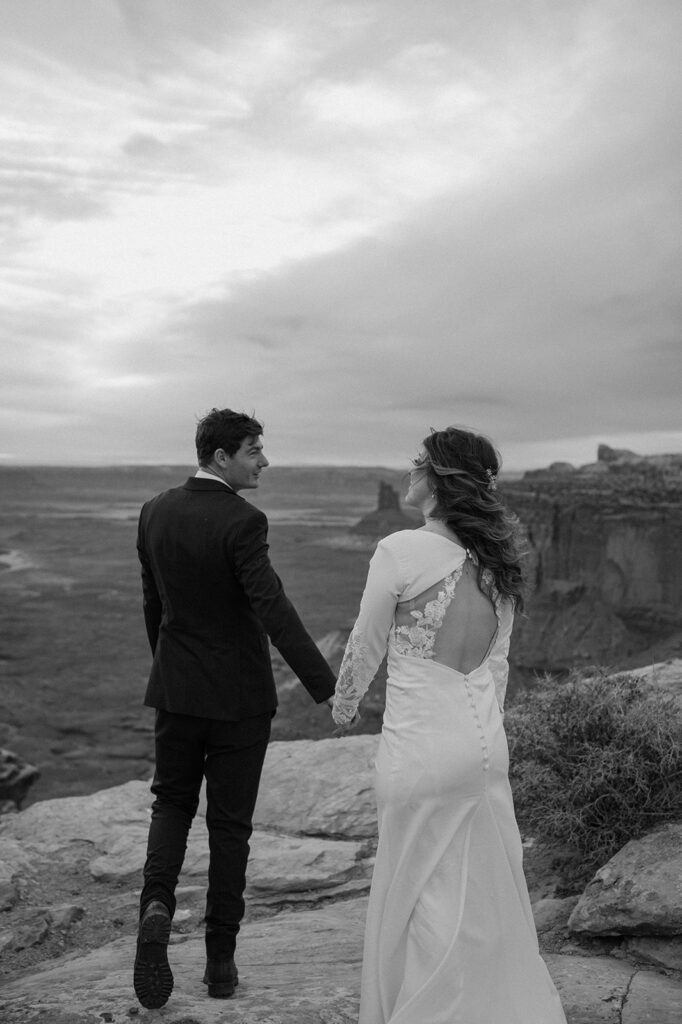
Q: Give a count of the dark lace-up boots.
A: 2